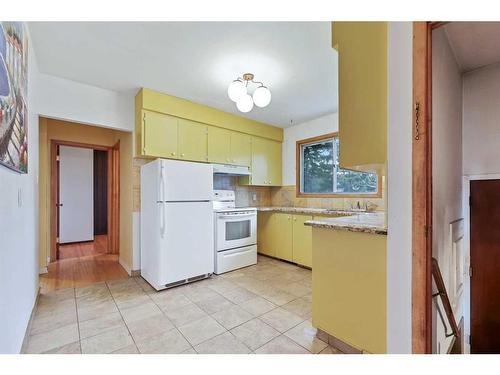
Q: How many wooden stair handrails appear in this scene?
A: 1